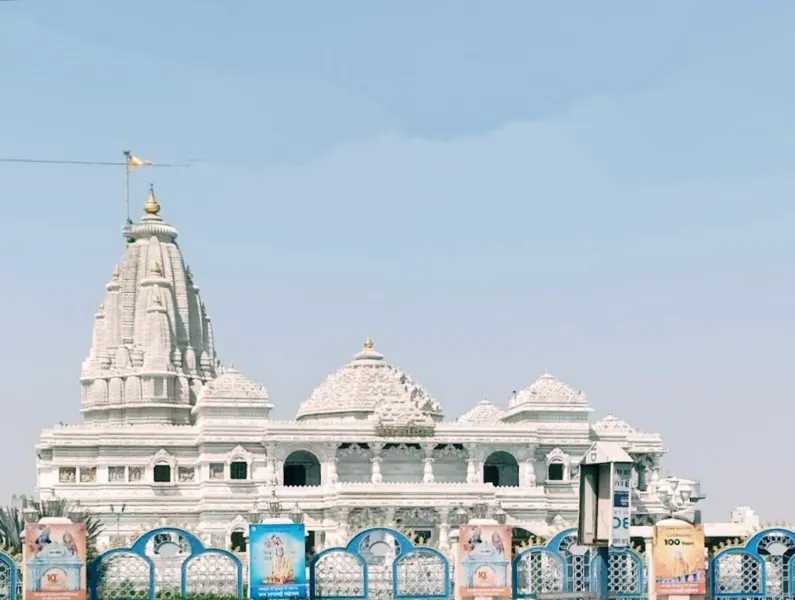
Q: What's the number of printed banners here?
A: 4